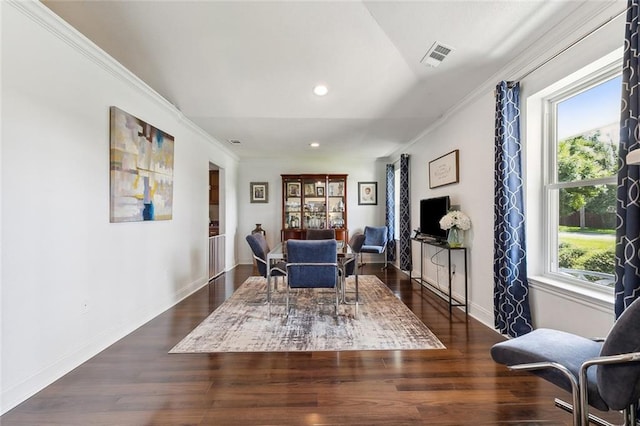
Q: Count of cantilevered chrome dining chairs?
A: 6